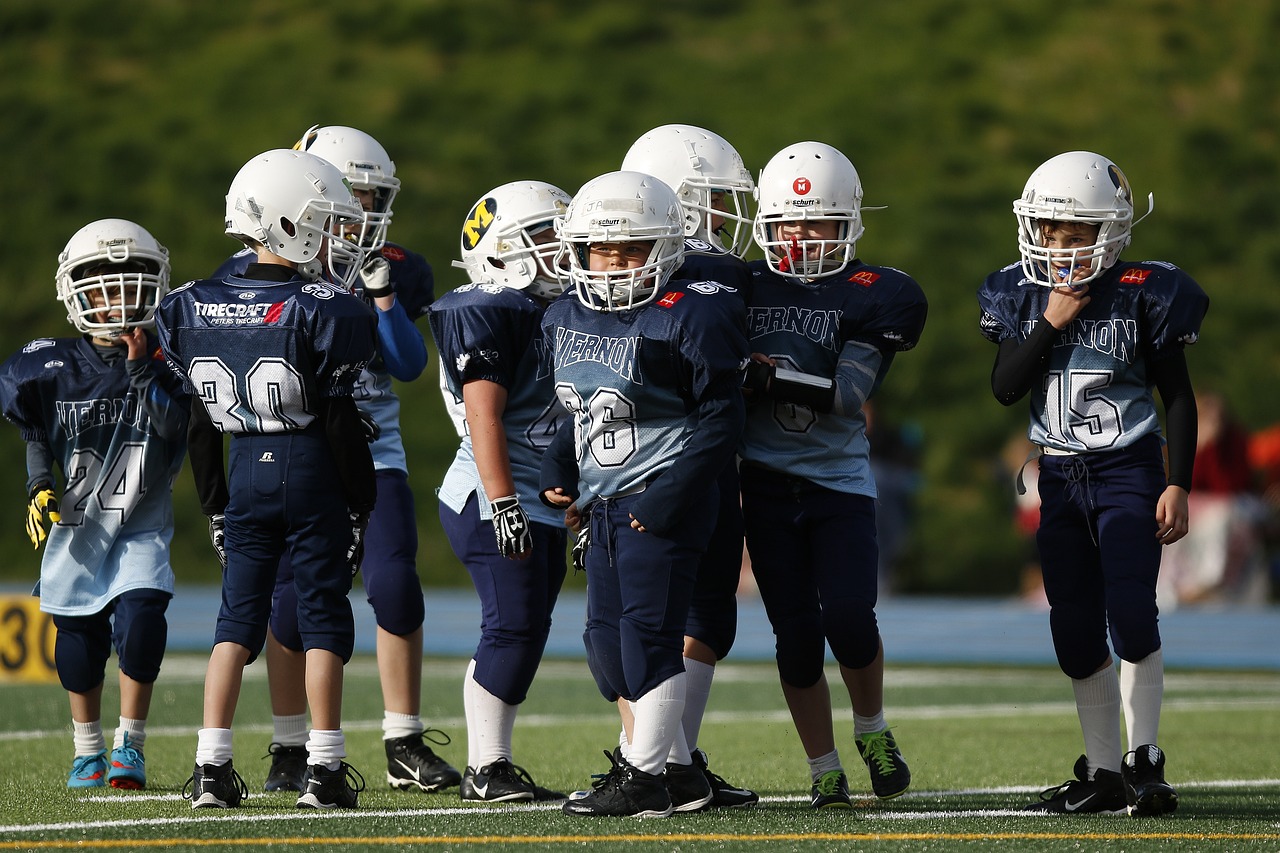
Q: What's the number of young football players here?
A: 8